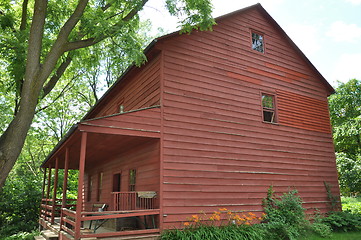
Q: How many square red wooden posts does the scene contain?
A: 5